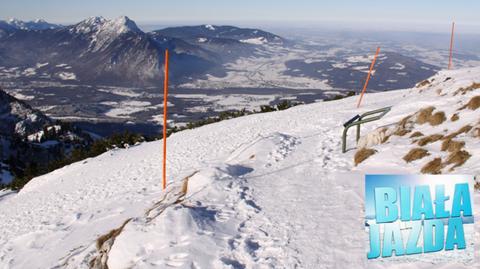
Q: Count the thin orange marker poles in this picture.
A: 3